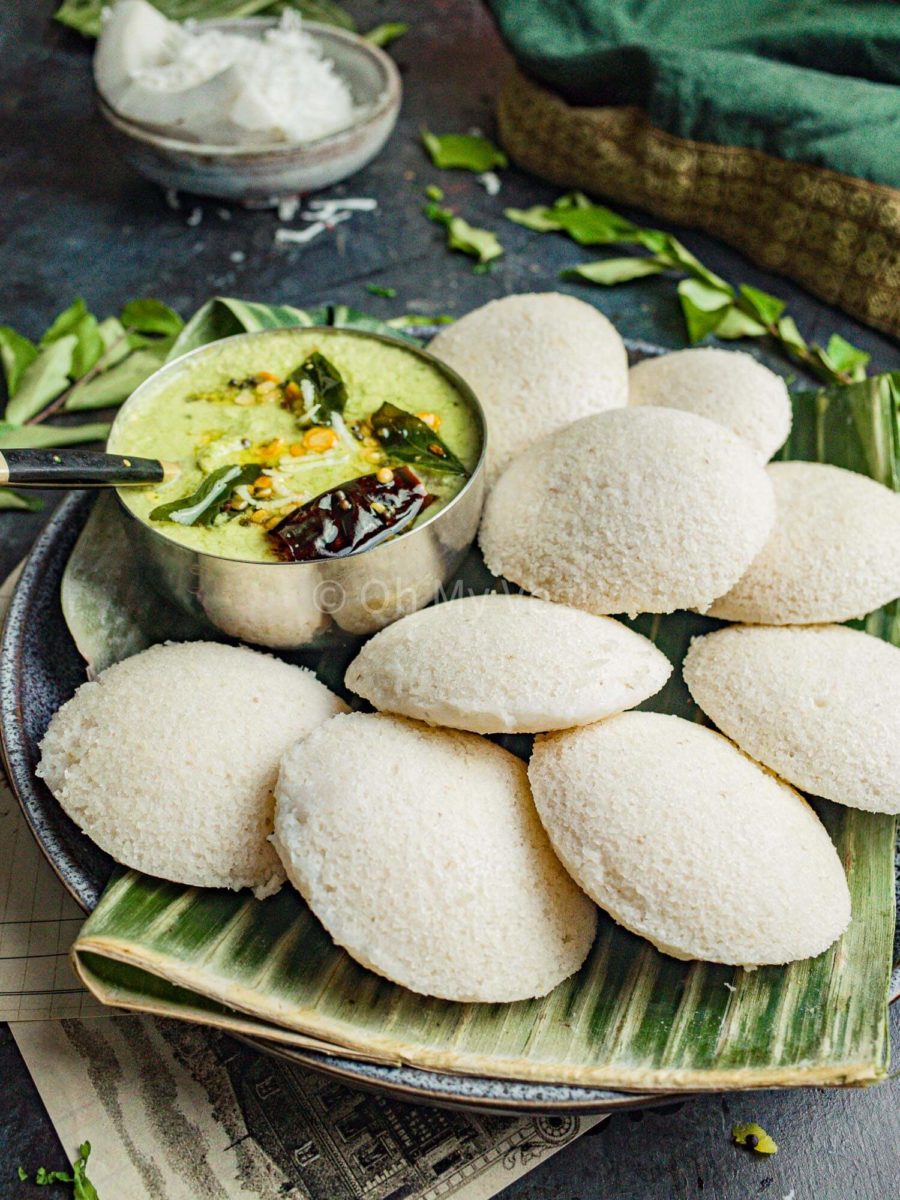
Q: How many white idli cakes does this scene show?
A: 9